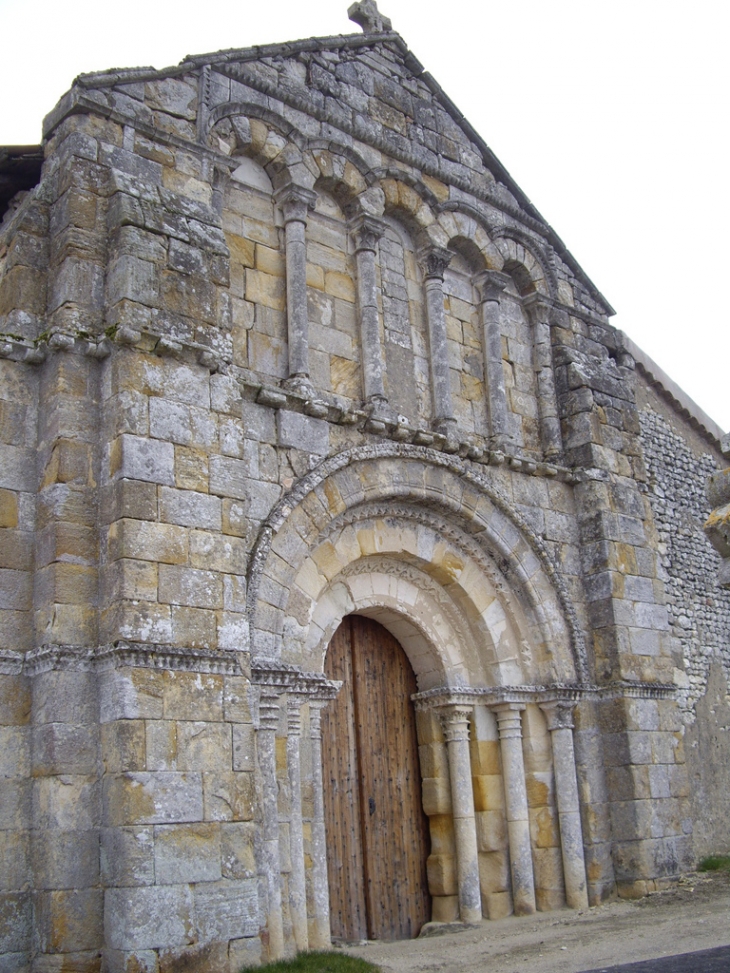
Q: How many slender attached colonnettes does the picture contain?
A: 11